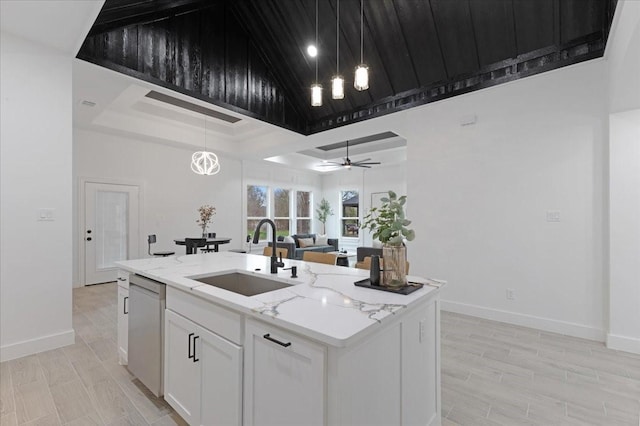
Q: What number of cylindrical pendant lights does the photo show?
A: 3